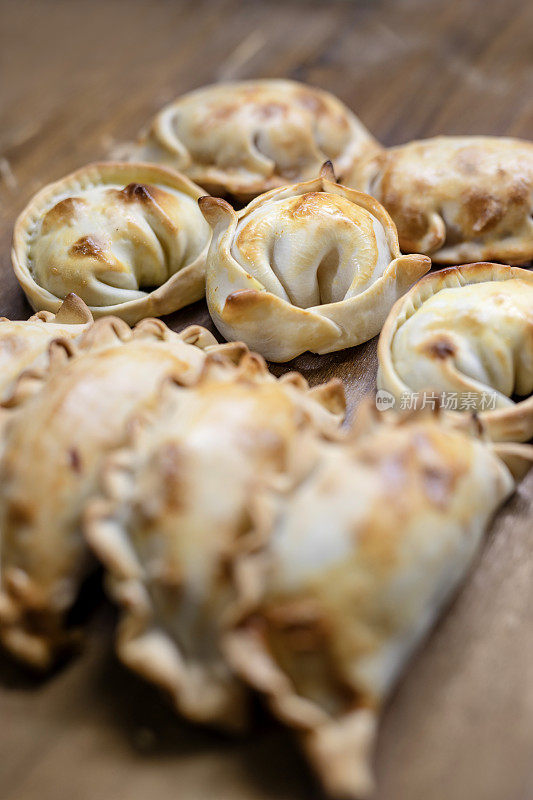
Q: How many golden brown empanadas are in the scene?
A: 9